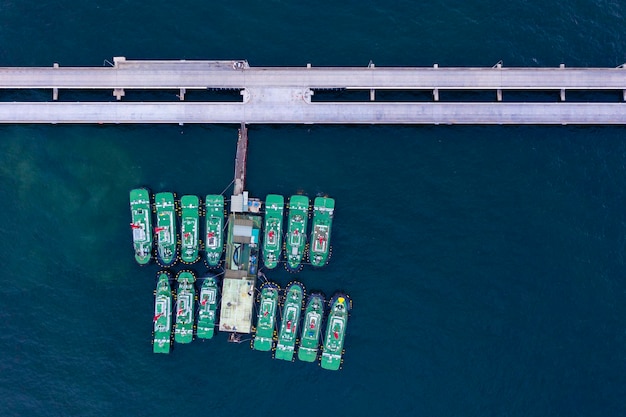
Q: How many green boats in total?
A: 14